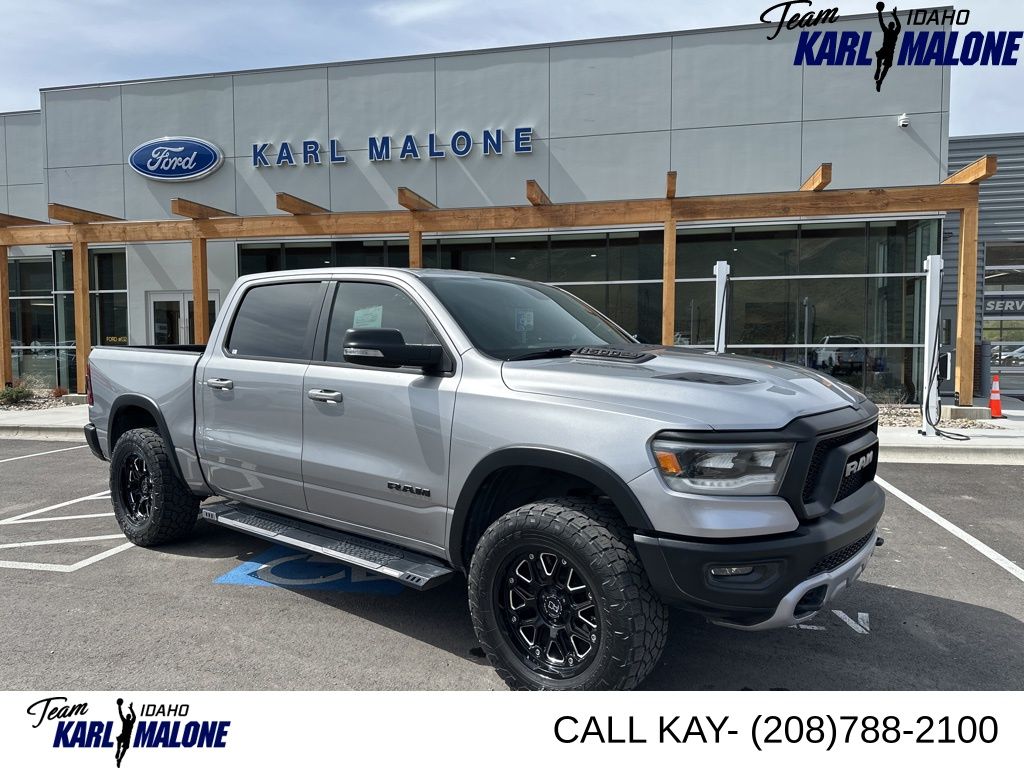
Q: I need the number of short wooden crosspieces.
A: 9